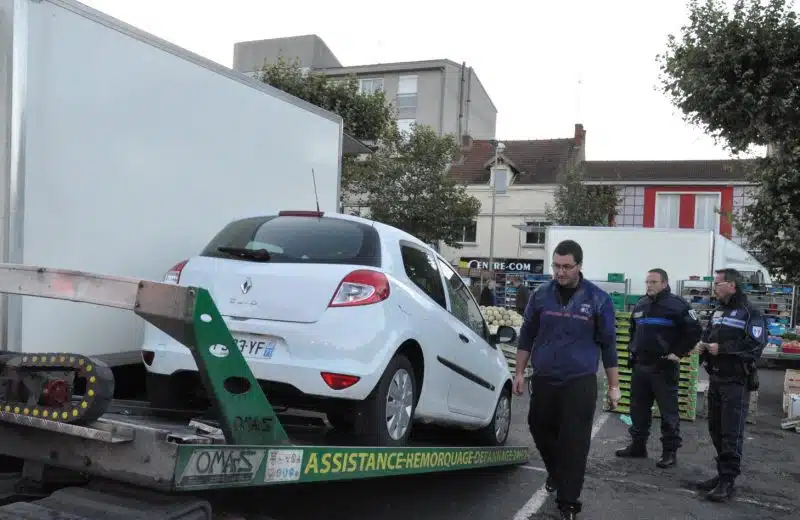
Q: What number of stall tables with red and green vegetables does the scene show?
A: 1